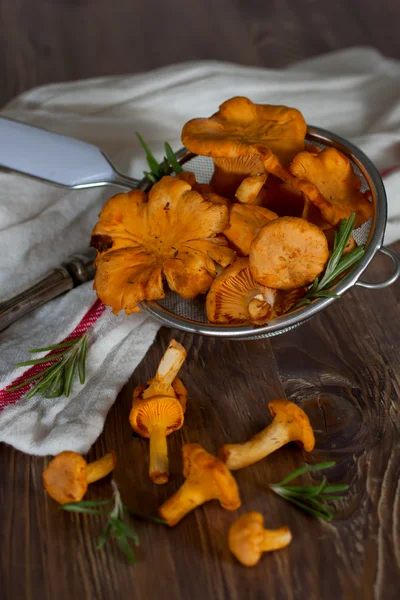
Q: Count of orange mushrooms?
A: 12